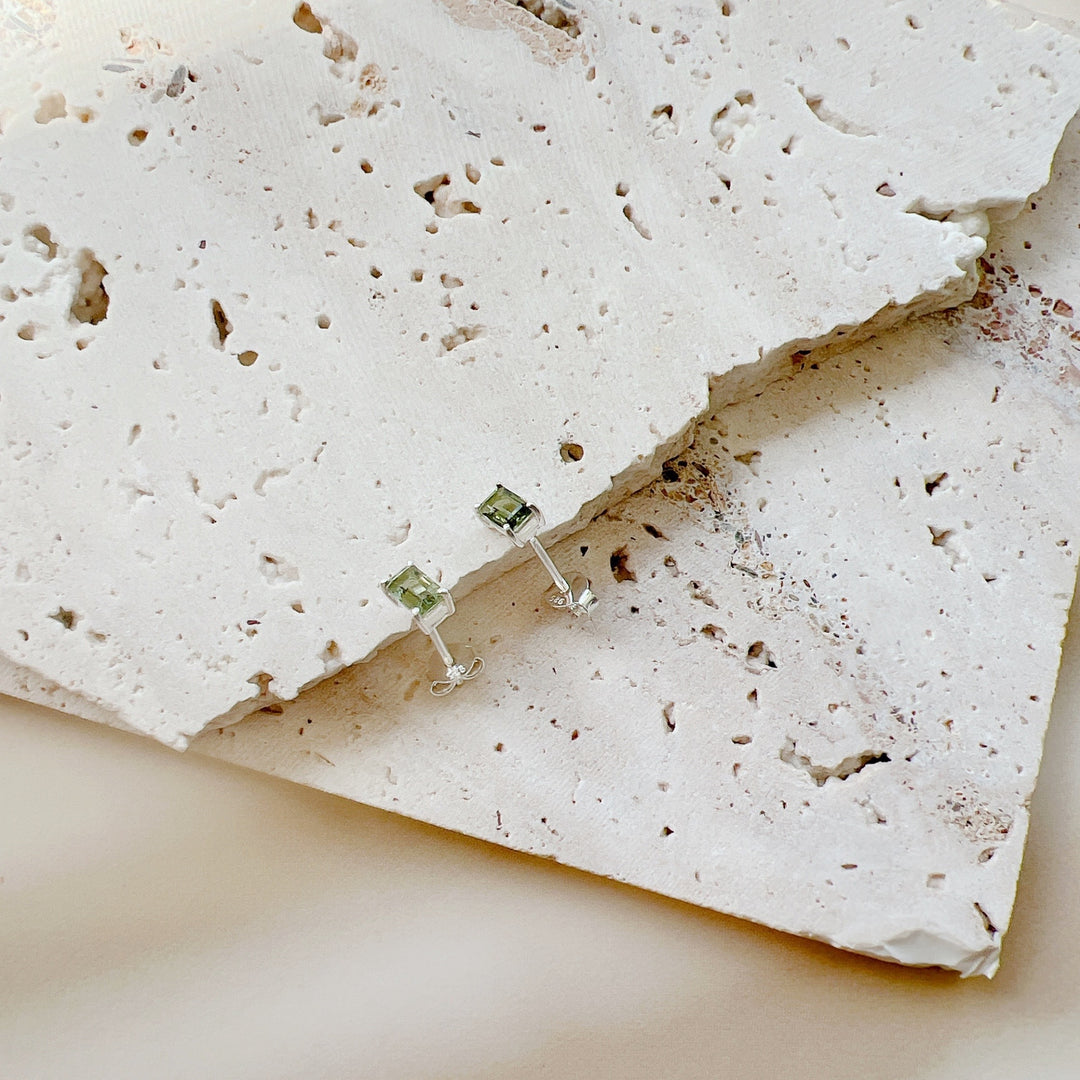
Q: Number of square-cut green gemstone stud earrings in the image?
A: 2